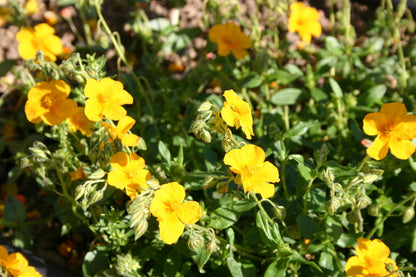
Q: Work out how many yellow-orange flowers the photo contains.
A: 14